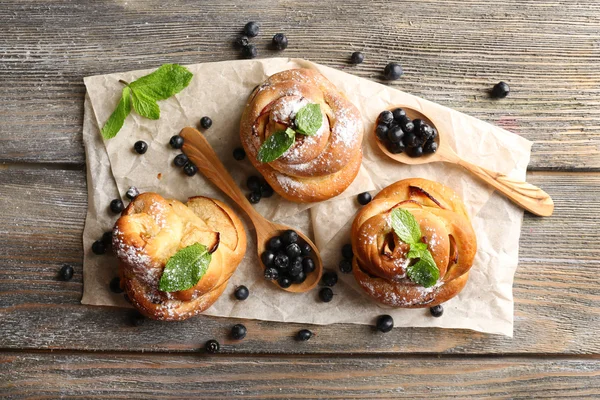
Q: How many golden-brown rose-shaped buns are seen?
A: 3